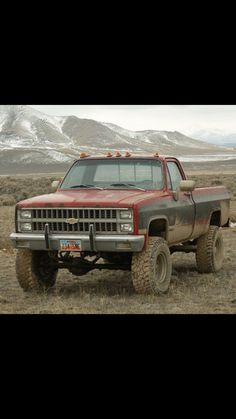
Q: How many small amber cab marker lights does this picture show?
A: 5